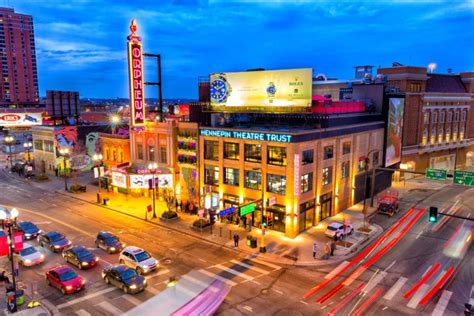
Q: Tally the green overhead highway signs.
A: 2